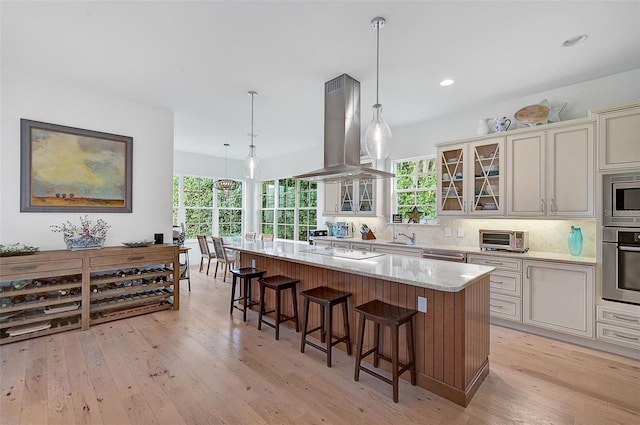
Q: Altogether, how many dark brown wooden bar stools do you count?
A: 4